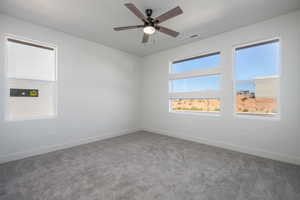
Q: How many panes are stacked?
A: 3